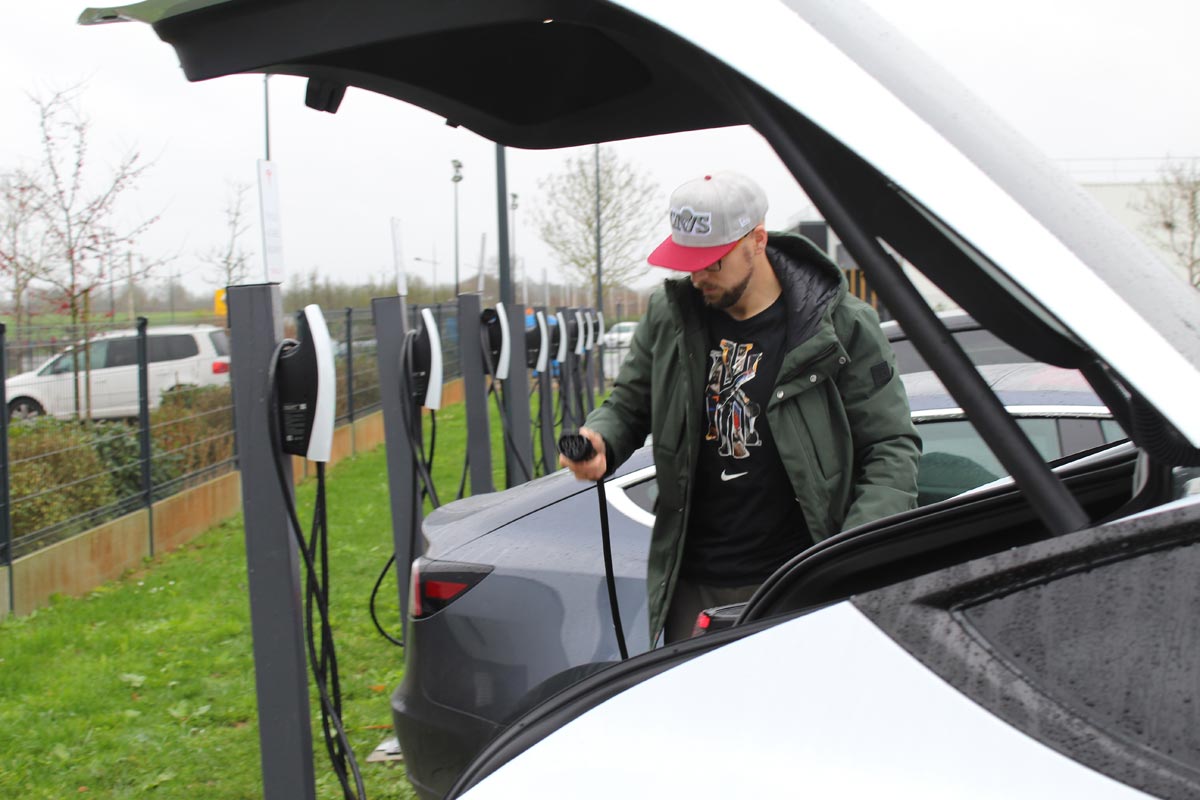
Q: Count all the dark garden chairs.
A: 0